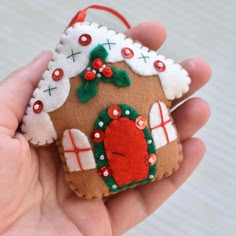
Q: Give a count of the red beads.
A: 13